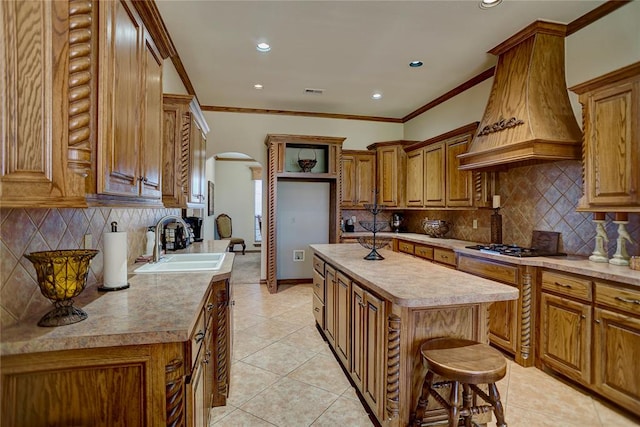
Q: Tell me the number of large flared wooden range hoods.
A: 1